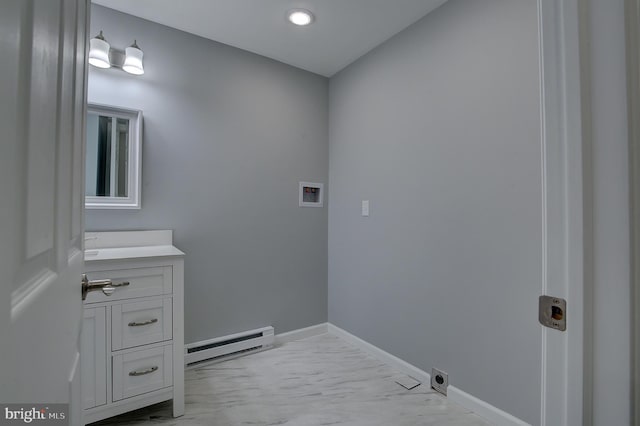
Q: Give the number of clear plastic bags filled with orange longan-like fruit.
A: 0